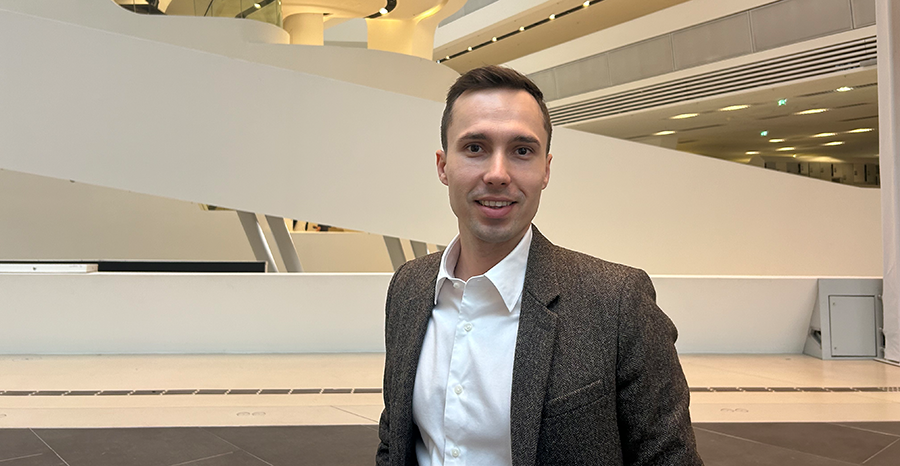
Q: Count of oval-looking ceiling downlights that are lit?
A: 11